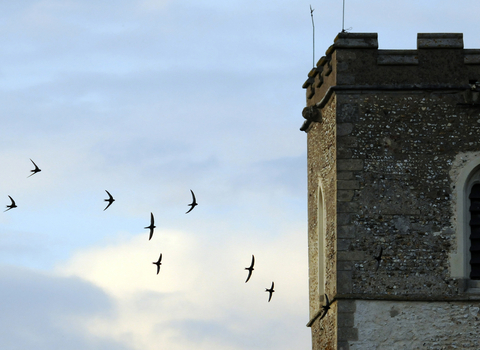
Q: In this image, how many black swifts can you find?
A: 10